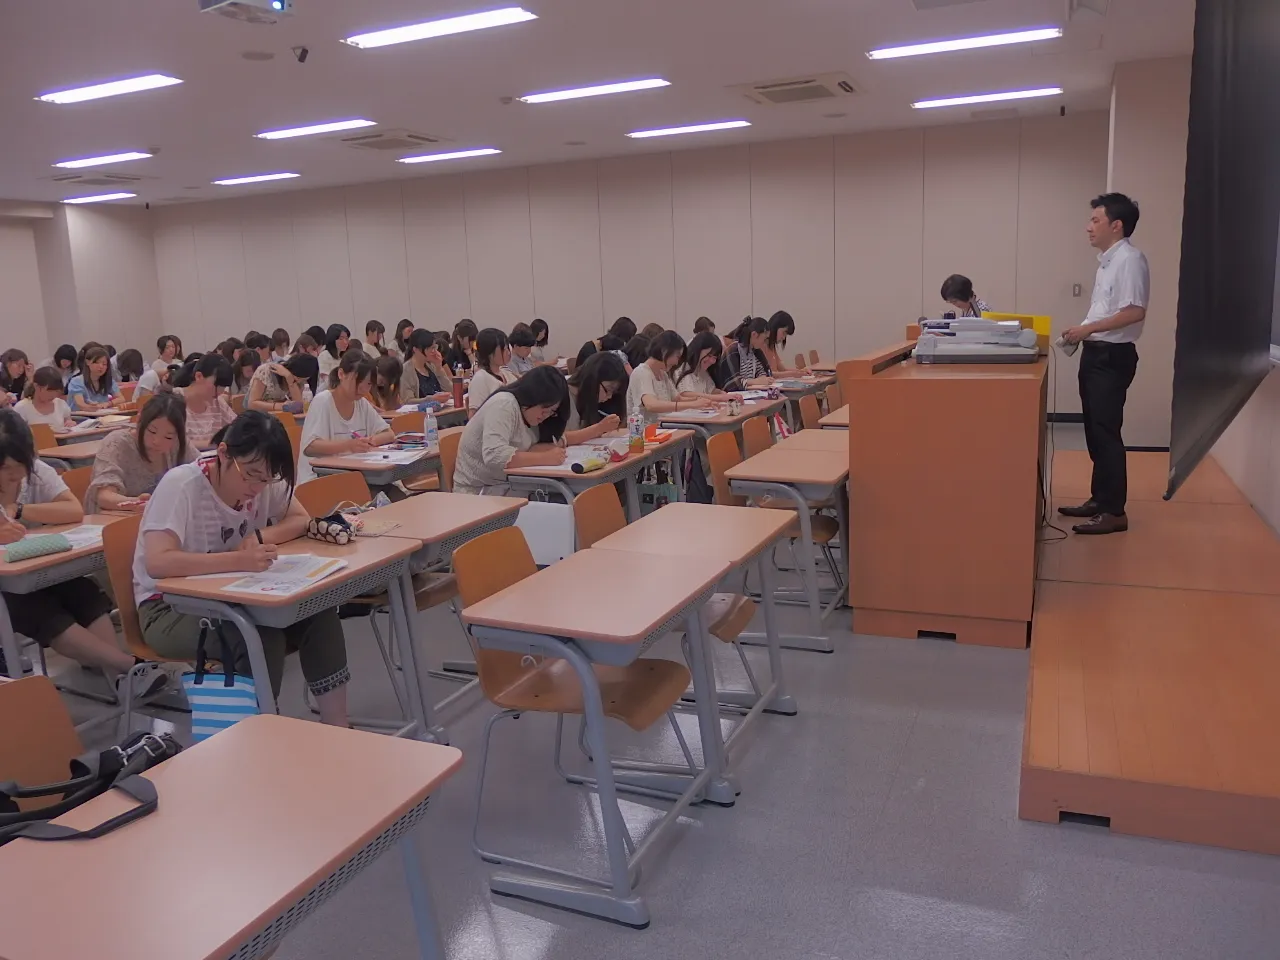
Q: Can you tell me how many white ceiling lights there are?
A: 11